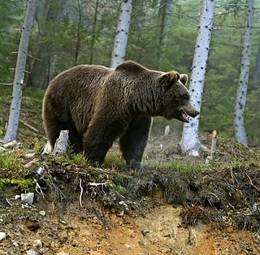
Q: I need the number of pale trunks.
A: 4